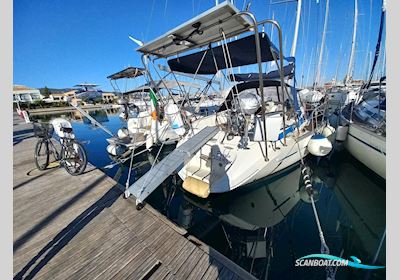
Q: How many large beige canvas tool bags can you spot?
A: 0